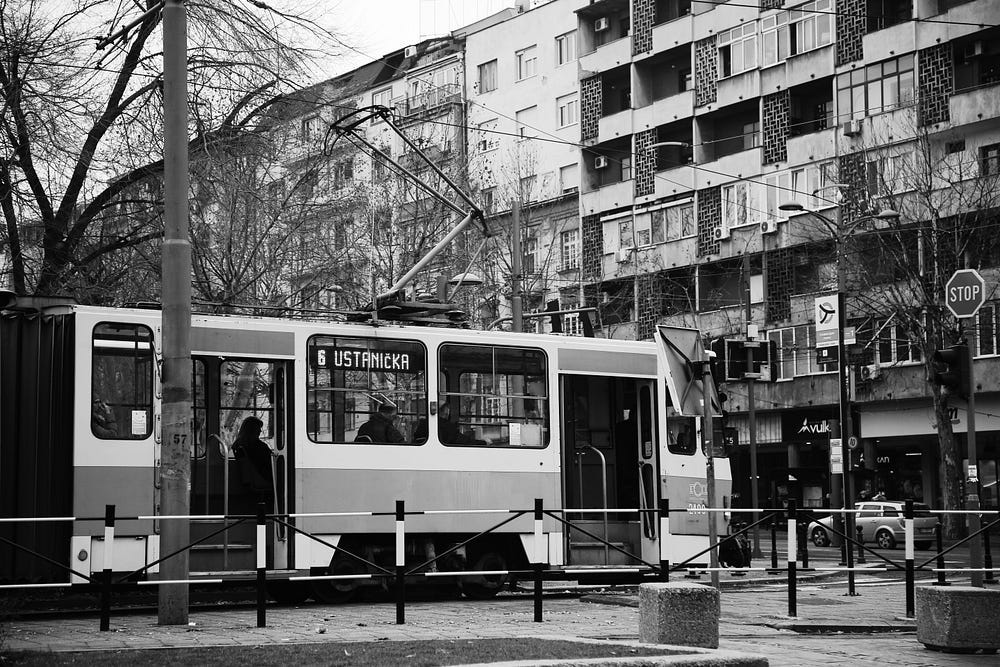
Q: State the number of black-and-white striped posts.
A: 7